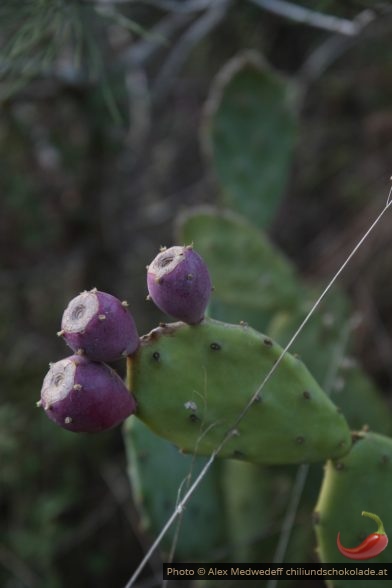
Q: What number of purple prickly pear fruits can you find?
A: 3